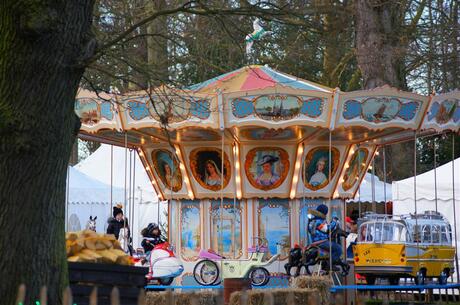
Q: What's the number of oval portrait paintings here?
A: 5